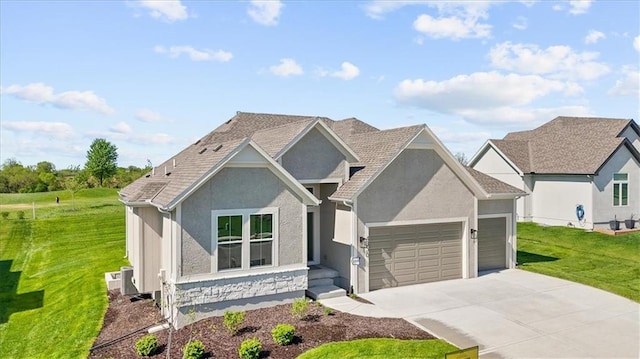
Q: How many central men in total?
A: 0